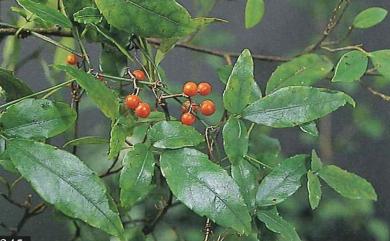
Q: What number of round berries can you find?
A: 9